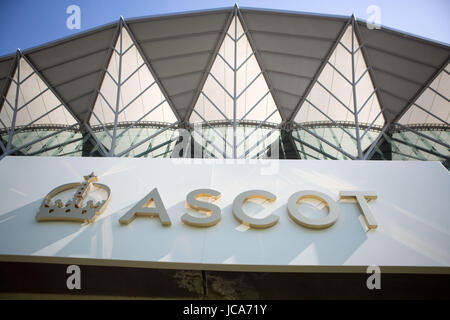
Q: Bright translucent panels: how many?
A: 5